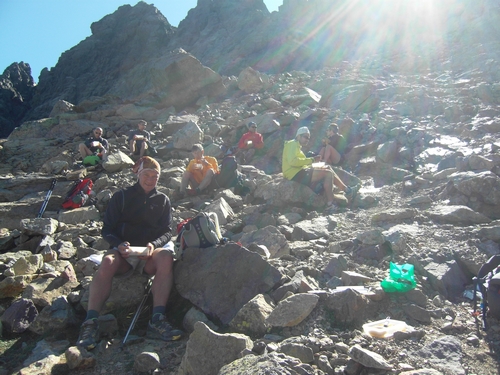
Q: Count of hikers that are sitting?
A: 7